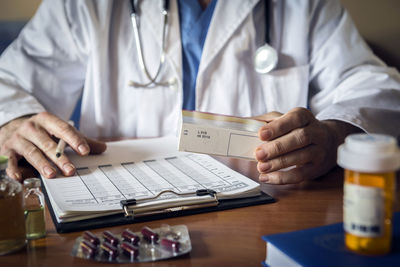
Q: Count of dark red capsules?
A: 8